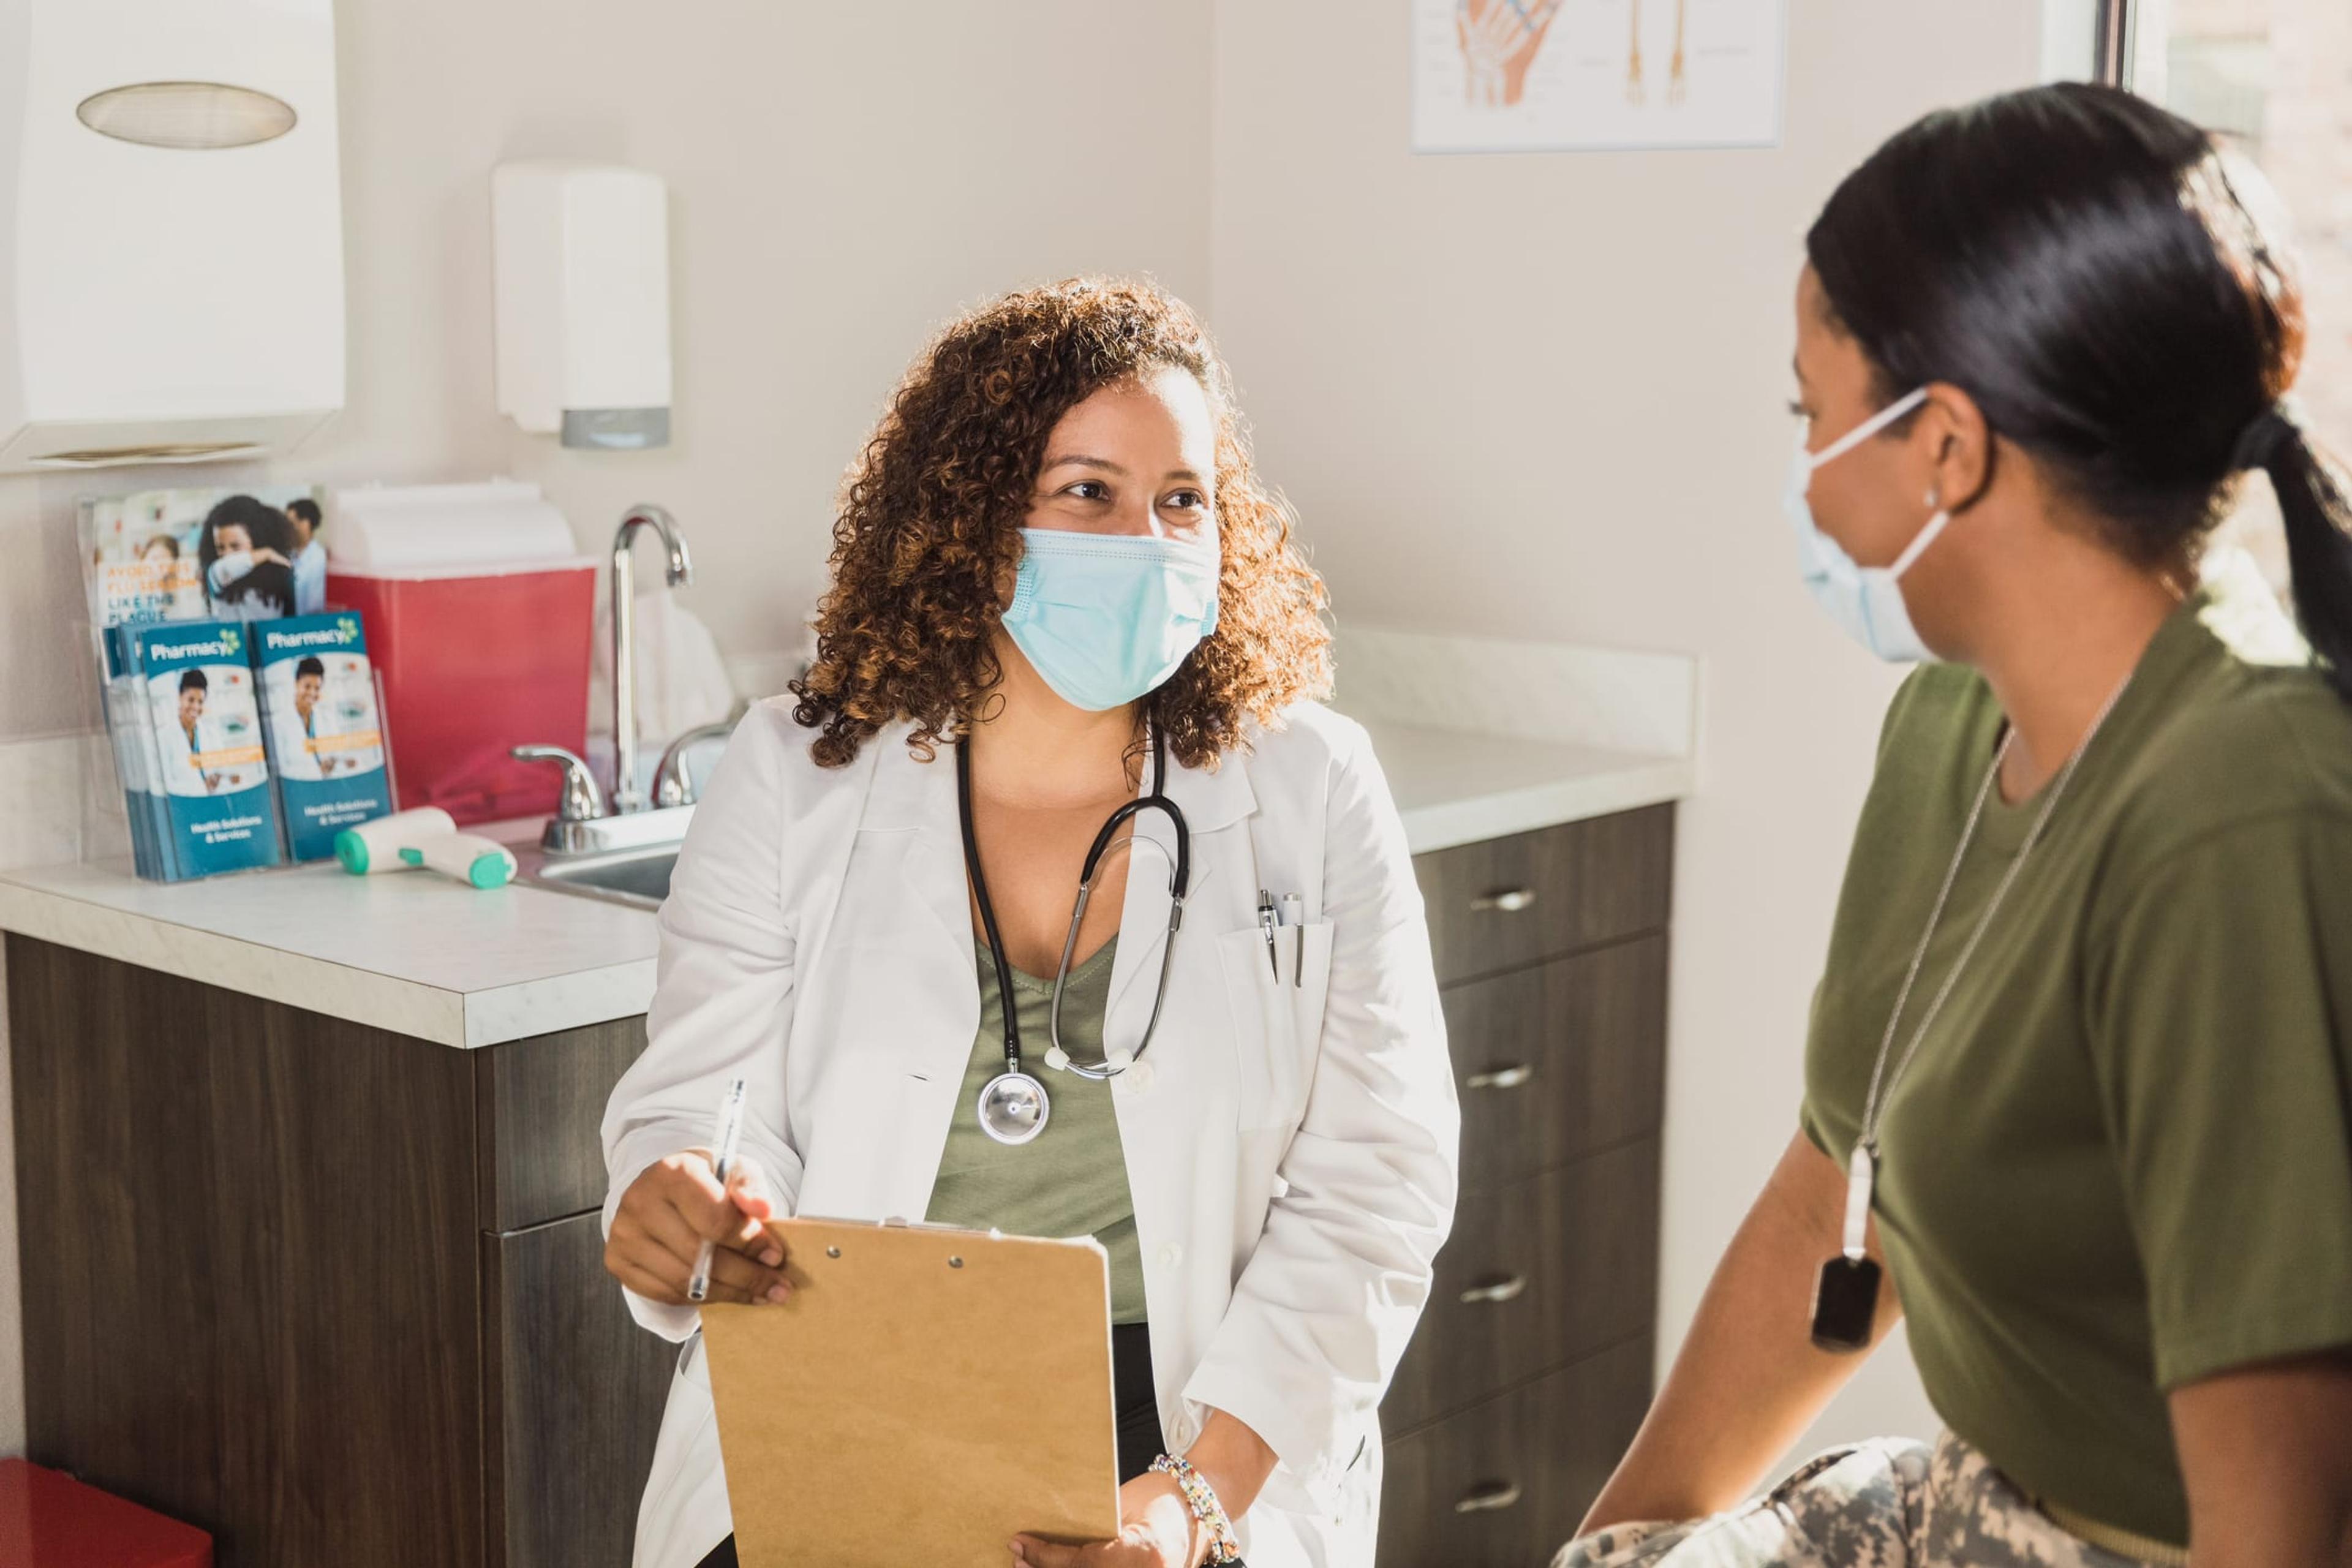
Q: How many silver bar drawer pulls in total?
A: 4